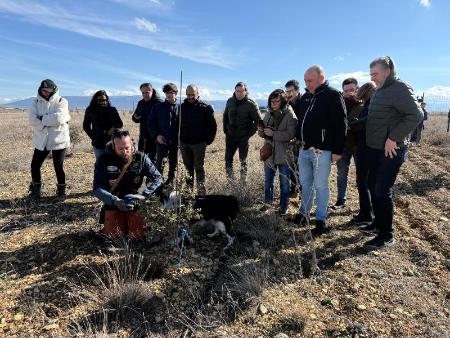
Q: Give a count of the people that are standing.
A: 12